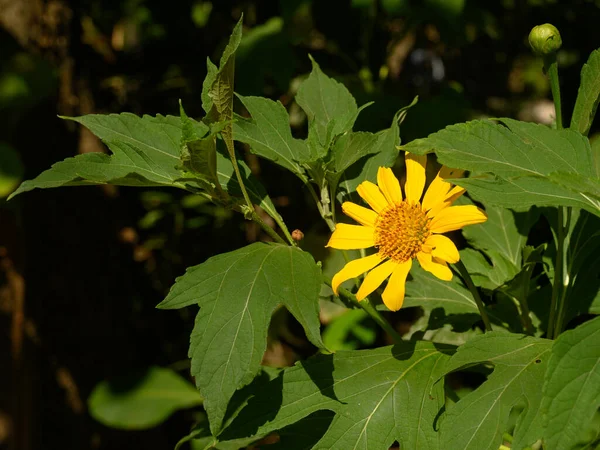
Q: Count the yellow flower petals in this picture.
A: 13